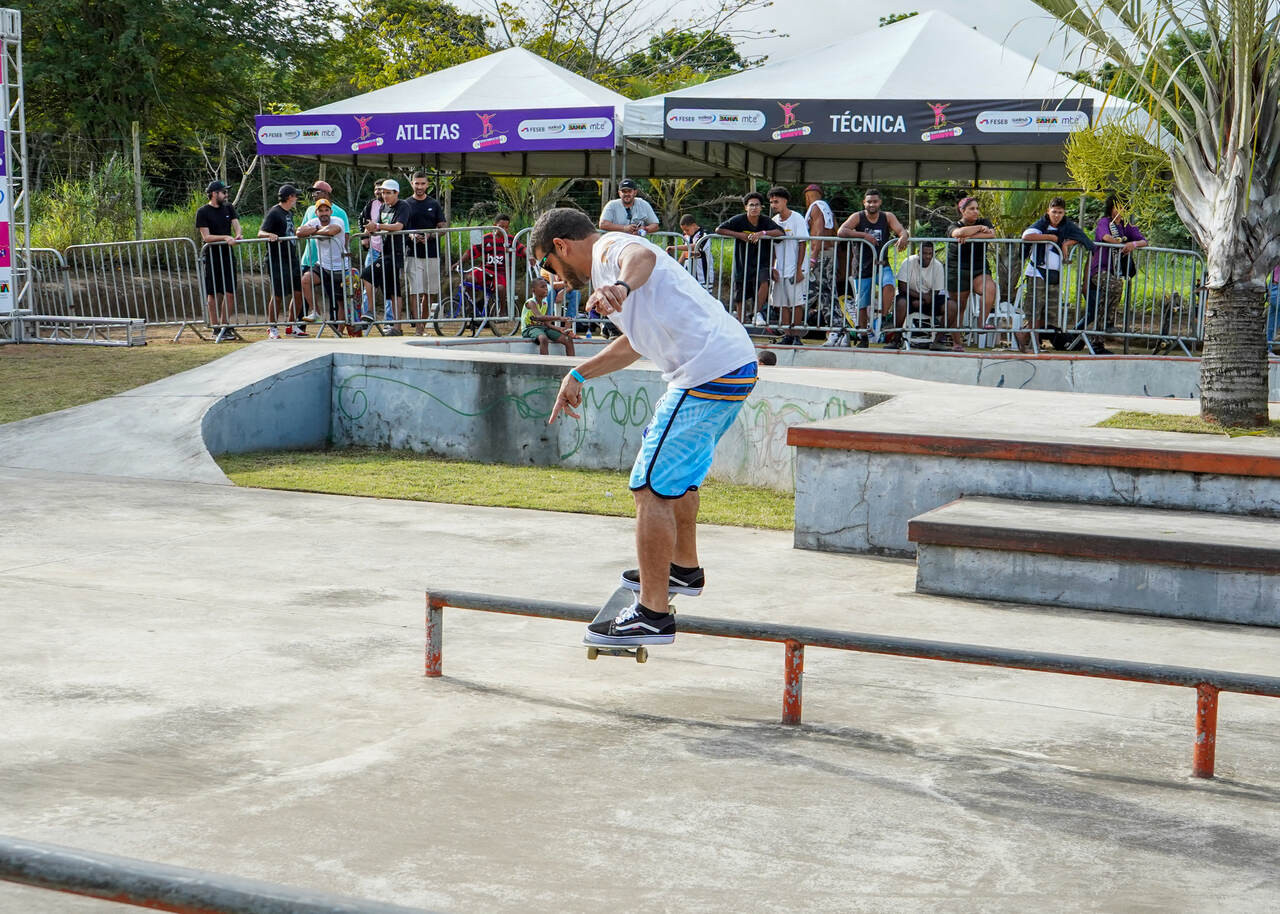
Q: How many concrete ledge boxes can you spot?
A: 2